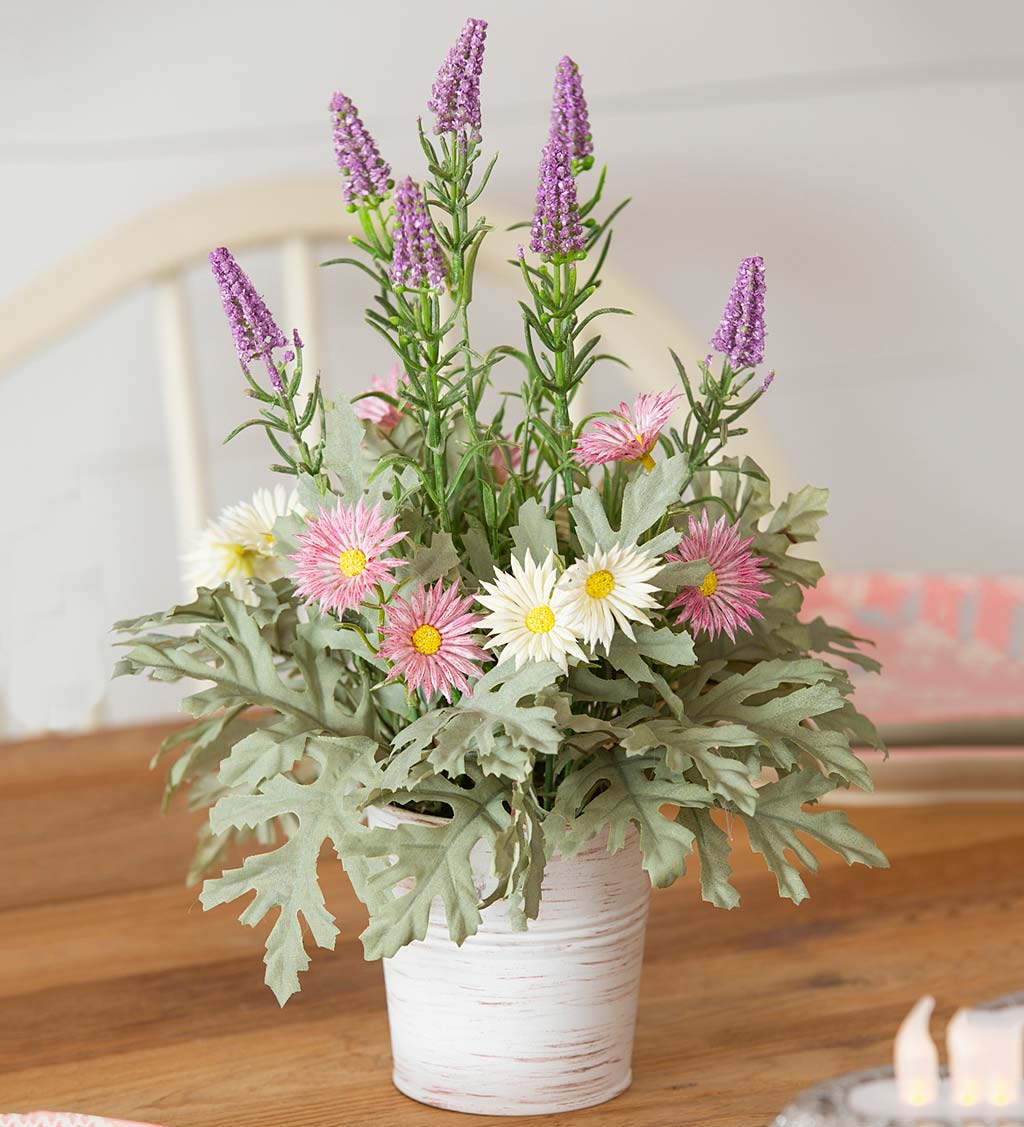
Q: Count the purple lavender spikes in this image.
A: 7